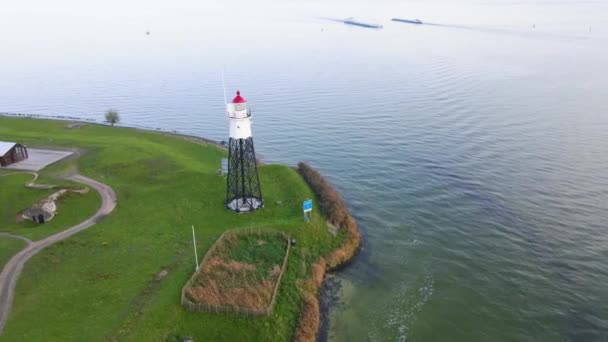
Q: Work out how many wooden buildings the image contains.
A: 1